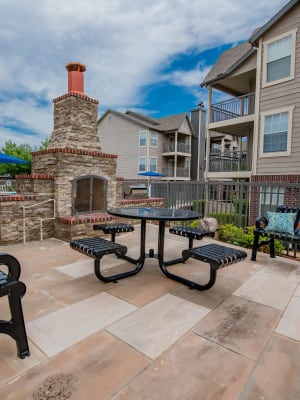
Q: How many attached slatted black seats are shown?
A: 4